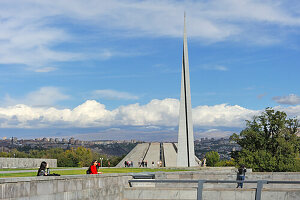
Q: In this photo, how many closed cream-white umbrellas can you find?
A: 0